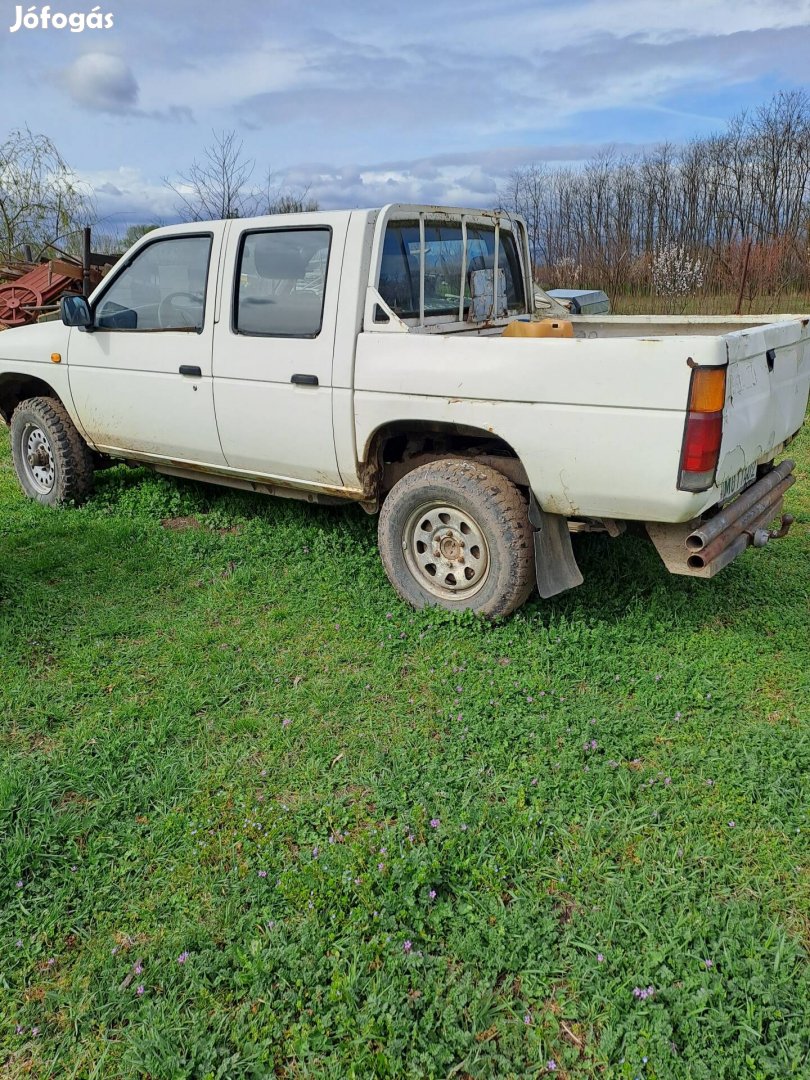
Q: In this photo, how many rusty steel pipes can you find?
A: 2